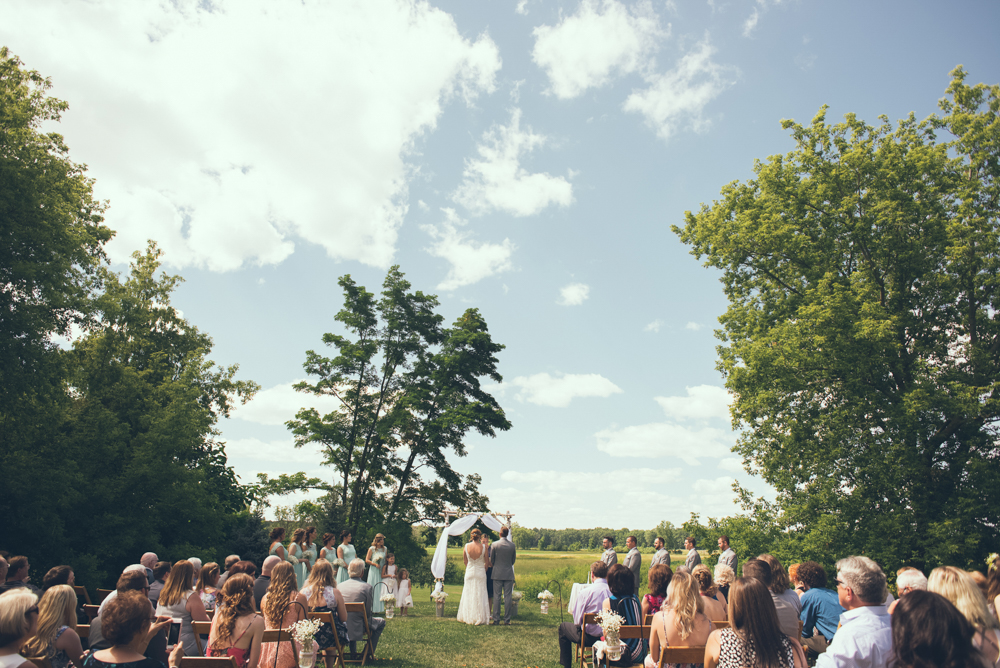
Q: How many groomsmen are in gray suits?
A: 5